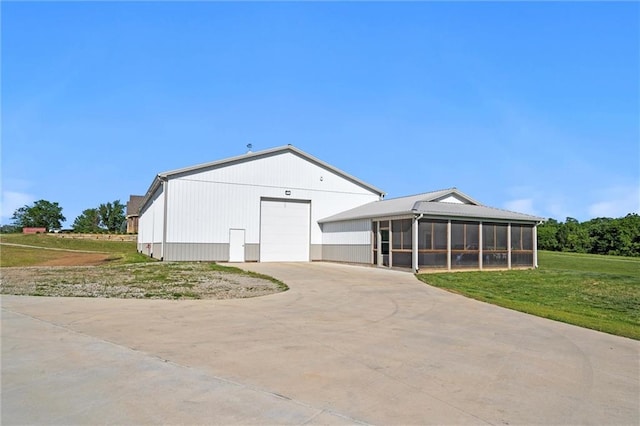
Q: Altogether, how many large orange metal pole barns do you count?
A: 0